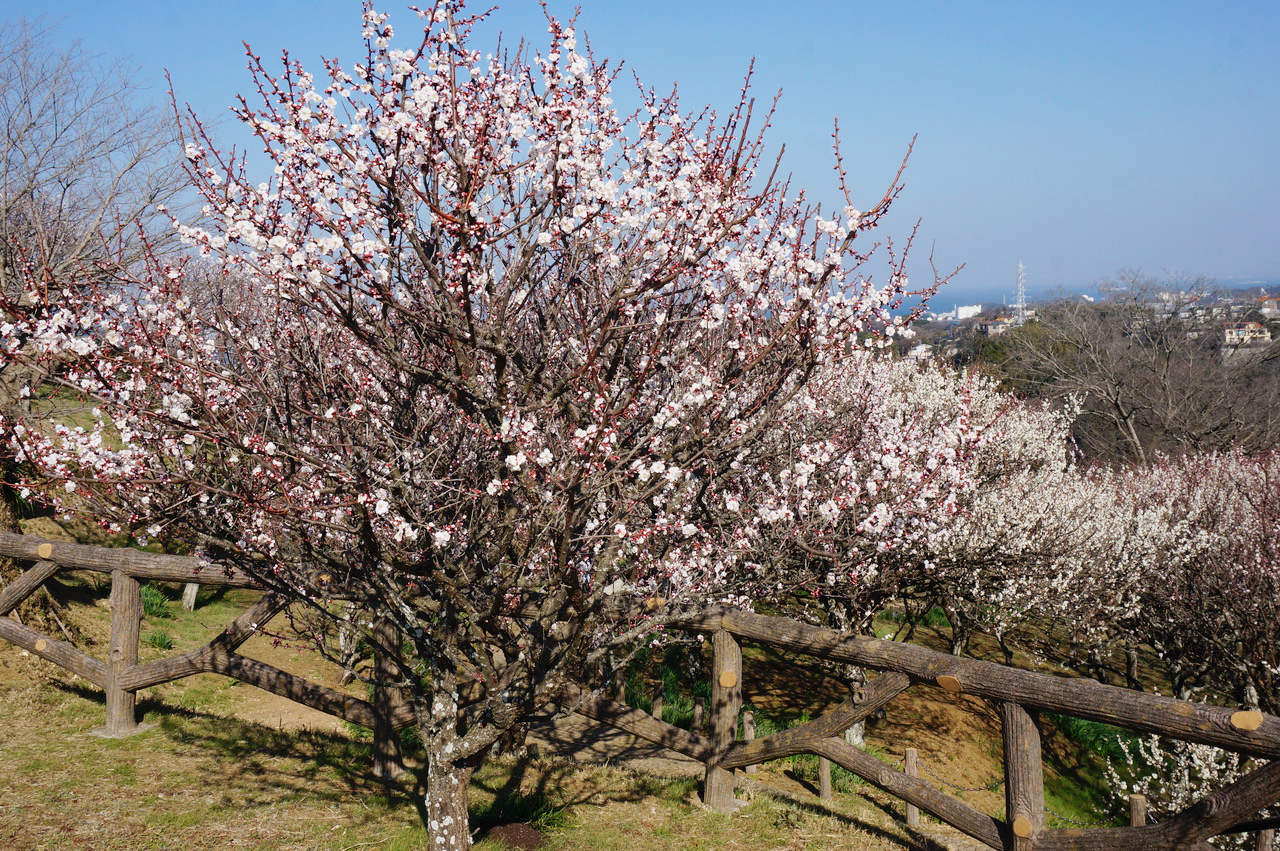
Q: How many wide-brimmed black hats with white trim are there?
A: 0